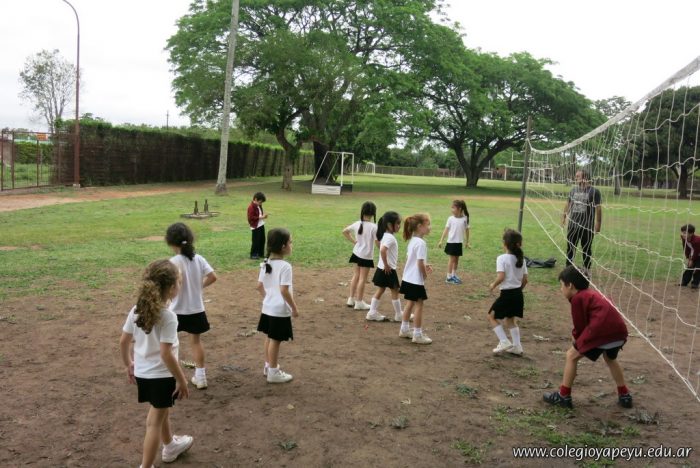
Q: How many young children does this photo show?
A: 11